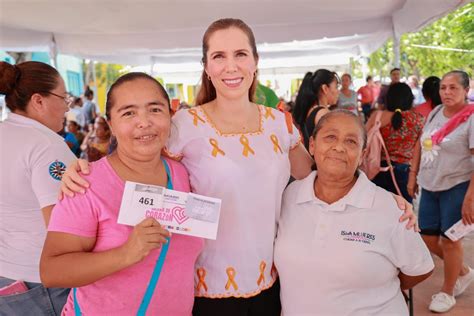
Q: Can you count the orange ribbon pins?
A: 8